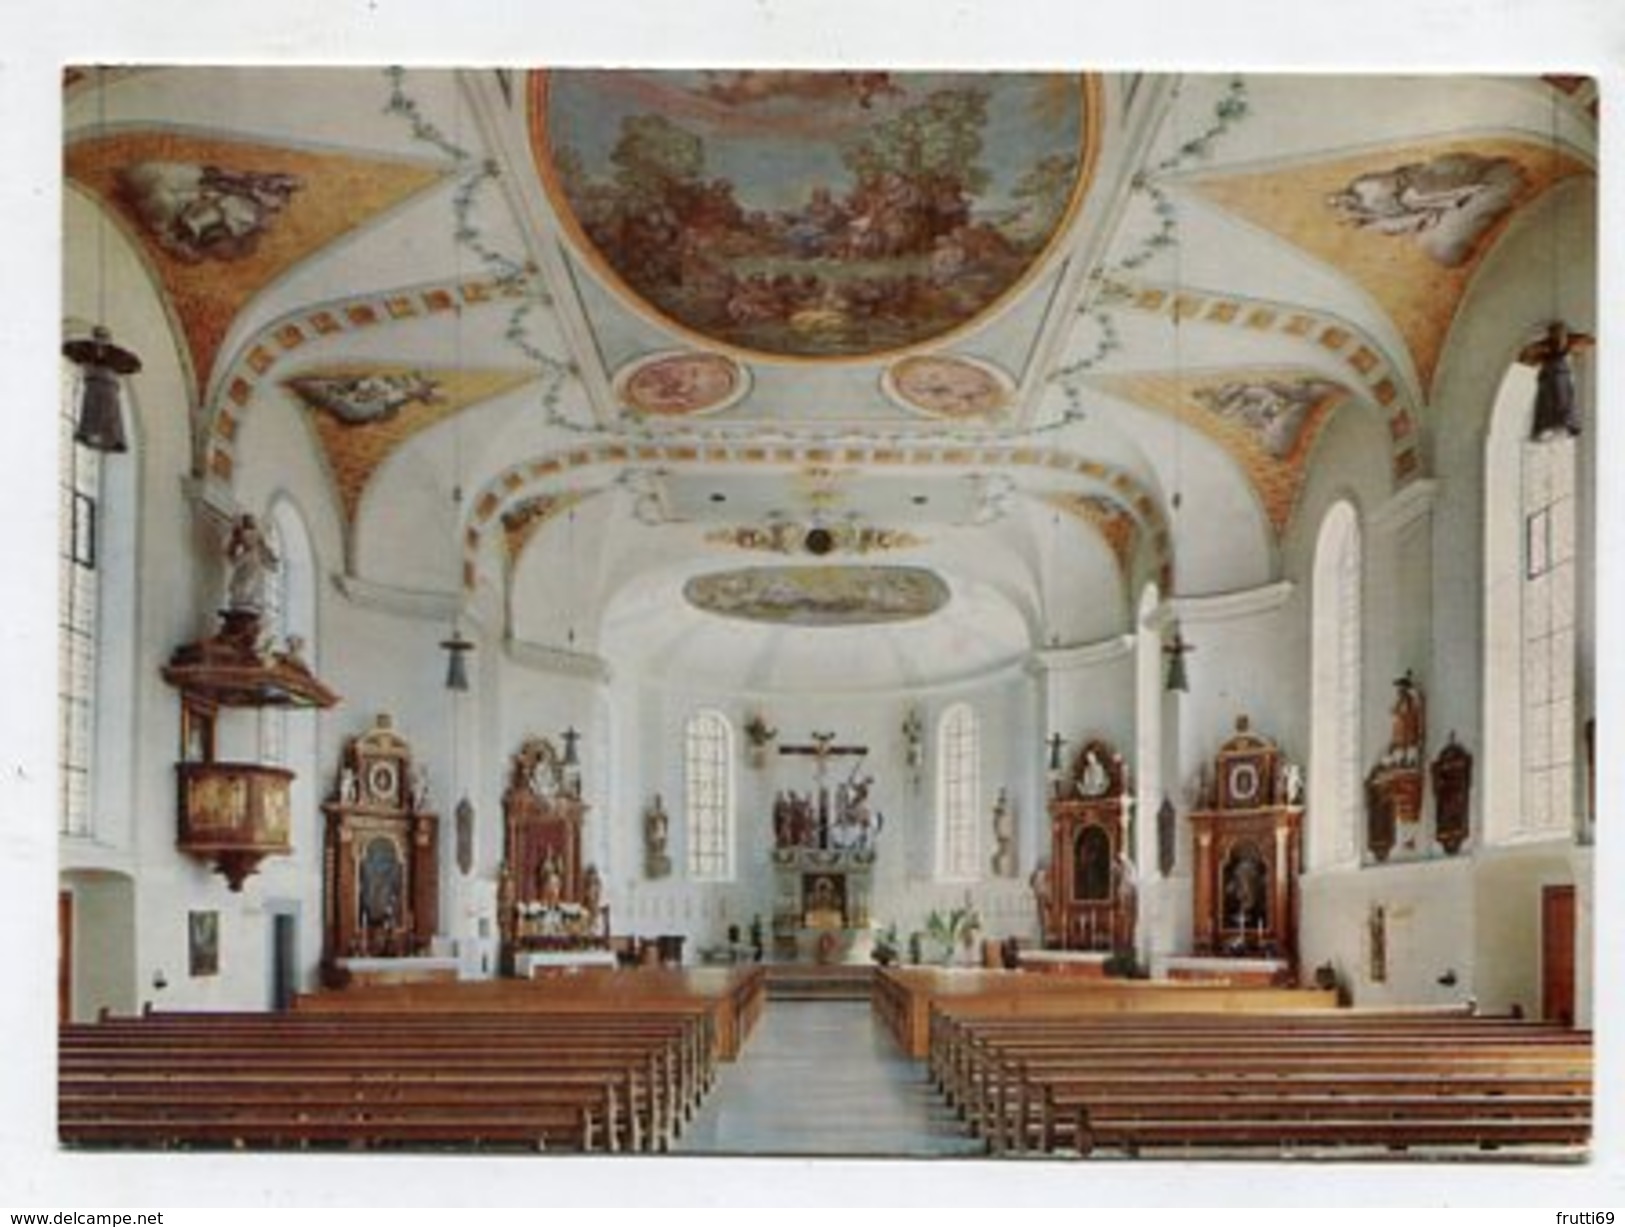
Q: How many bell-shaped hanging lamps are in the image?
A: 6